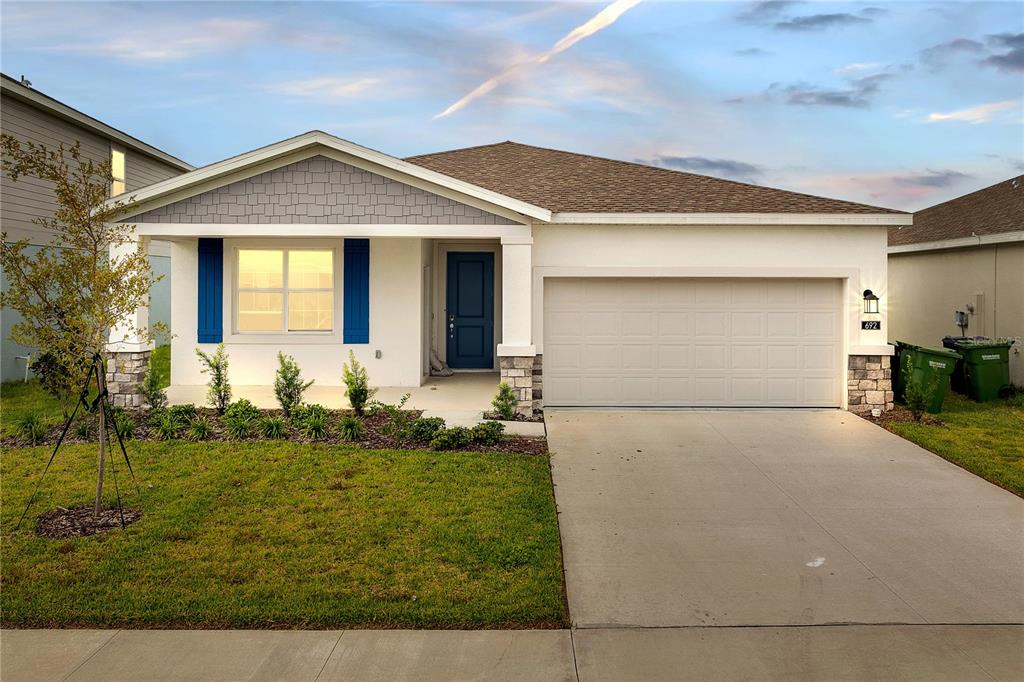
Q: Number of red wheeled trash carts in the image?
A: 0